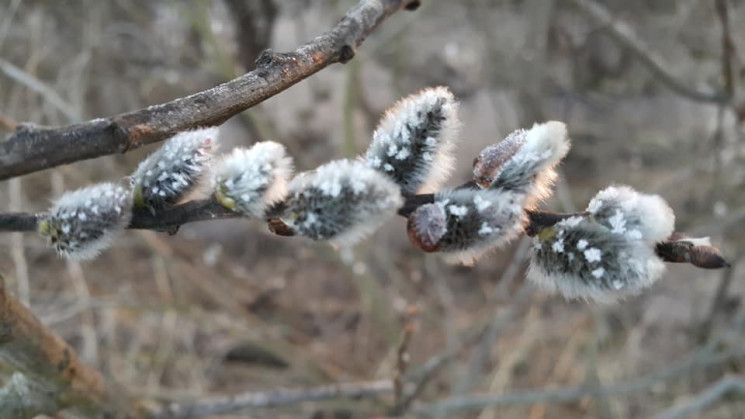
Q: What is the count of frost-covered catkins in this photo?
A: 9